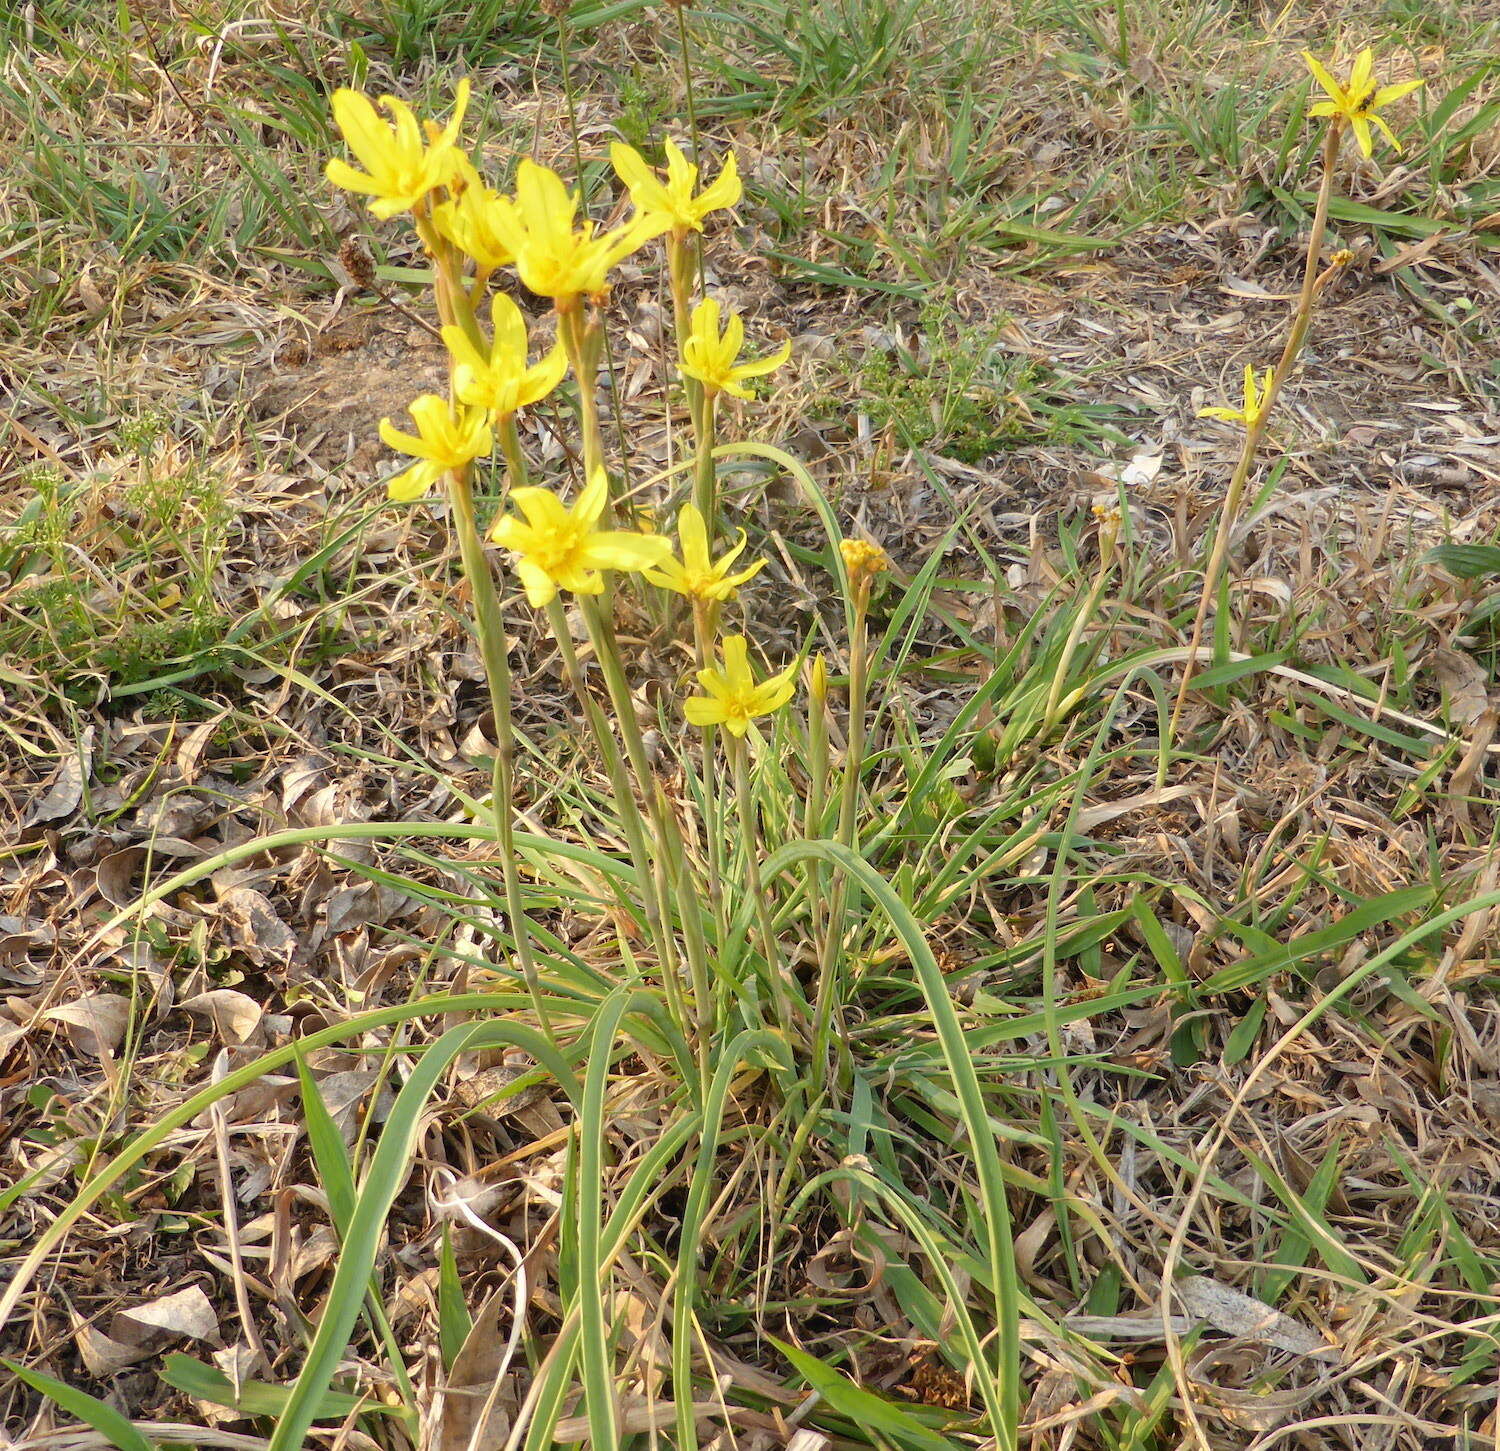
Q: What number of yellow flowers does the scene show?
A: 12